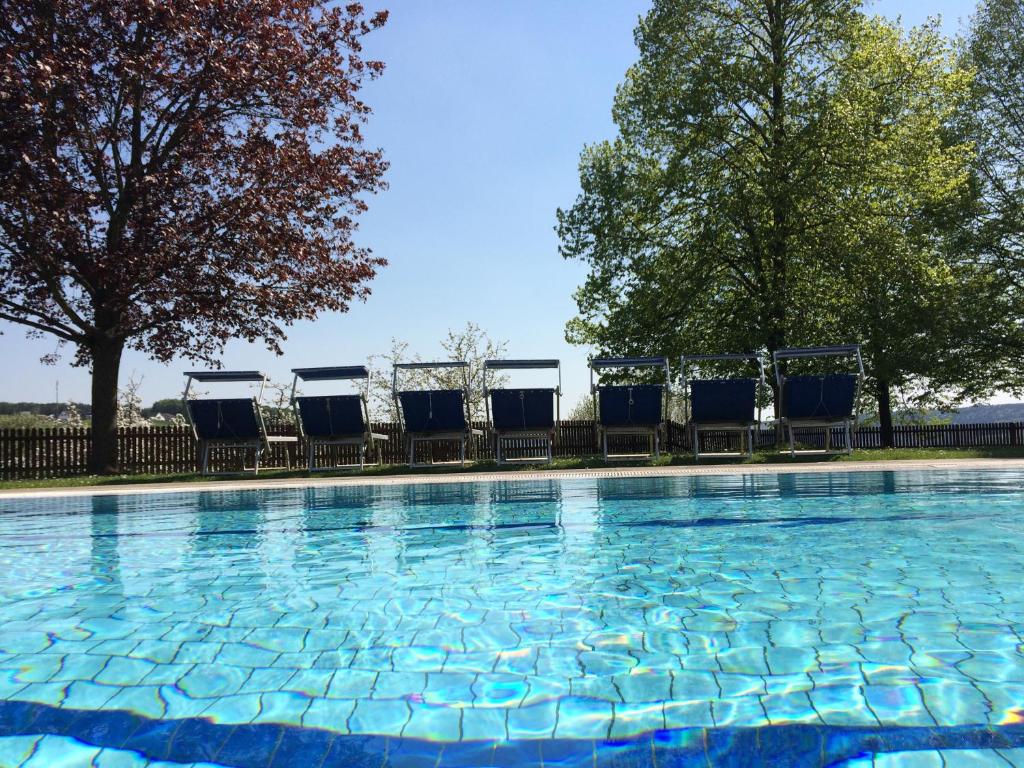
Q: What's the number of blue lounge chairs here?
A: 7